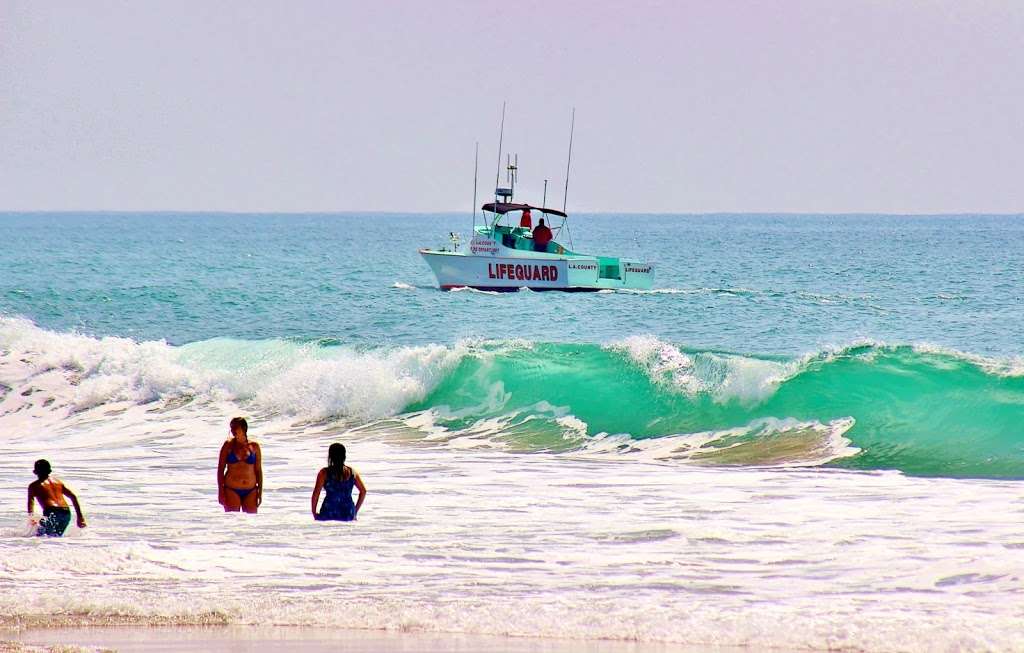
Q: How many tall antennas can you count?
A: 3